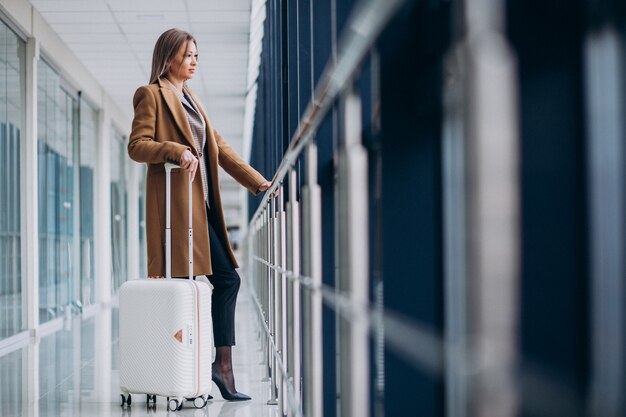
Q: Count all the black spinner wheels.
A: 4